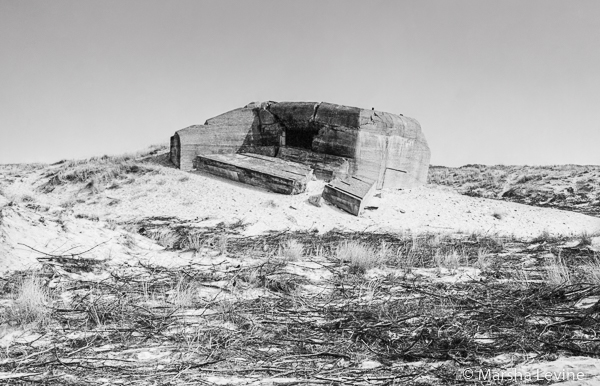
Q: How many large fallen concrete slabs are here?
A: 2